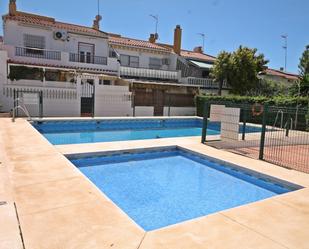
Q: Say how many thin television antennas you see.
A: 4